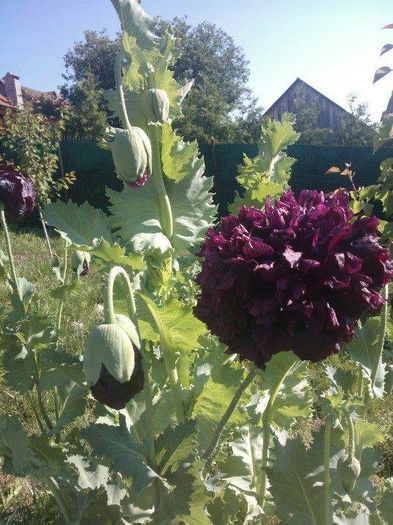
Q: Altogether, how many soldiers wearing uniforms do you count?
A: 0